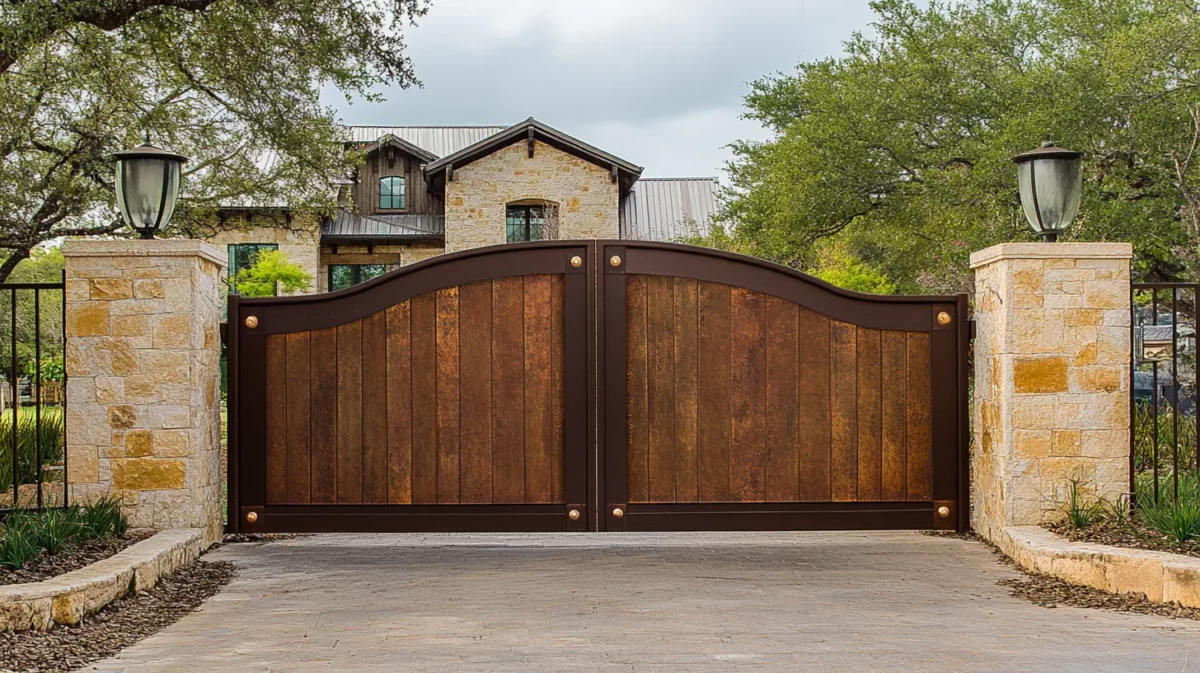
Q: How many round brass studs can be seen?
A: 8